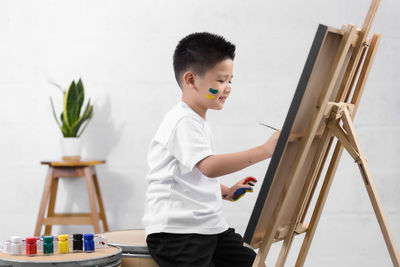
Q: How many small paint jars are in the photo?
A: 6